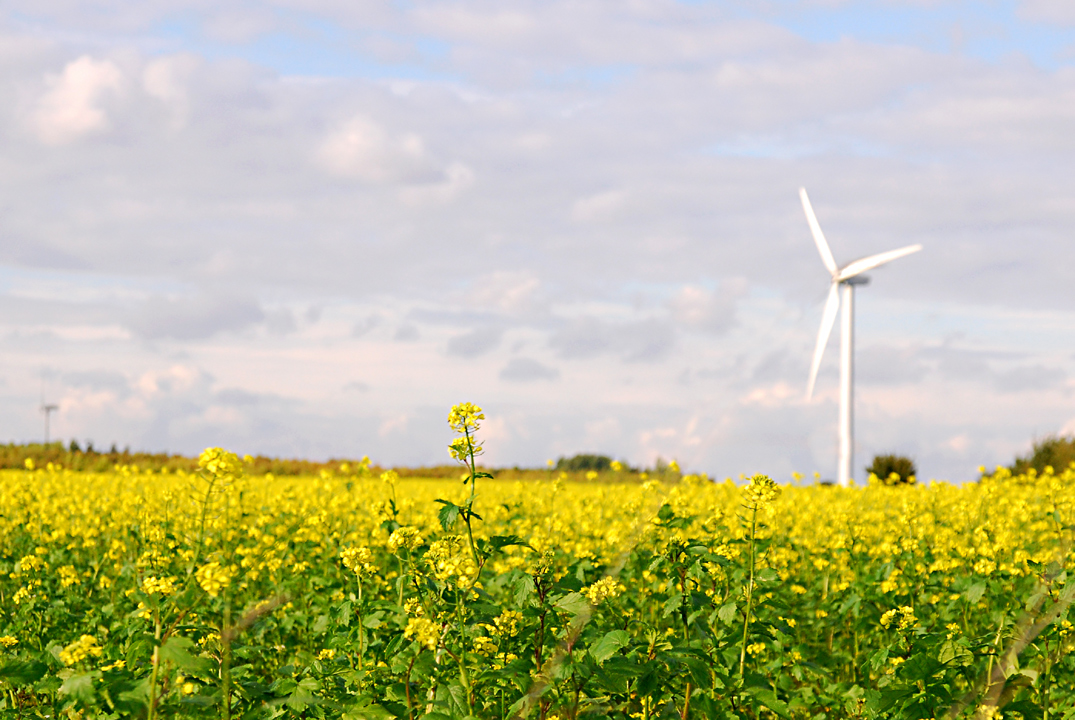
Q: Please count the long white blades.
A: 3